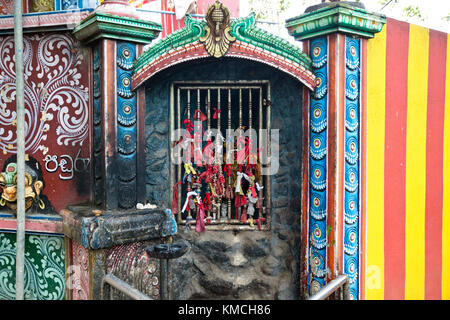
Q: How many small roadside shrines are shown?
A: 1